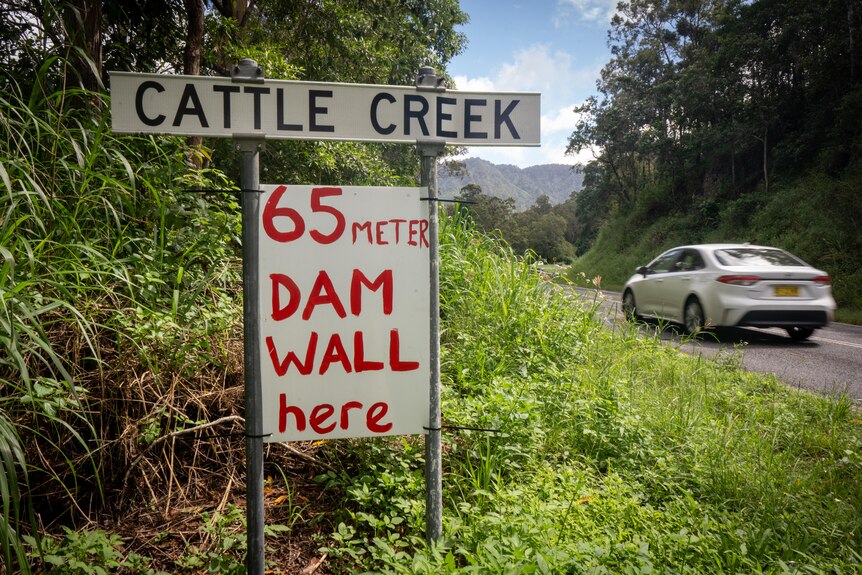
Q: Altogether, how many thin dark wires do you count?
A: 4